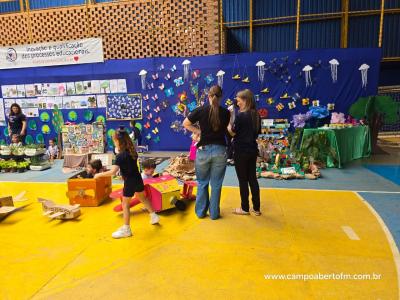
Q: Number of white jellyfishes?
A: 7